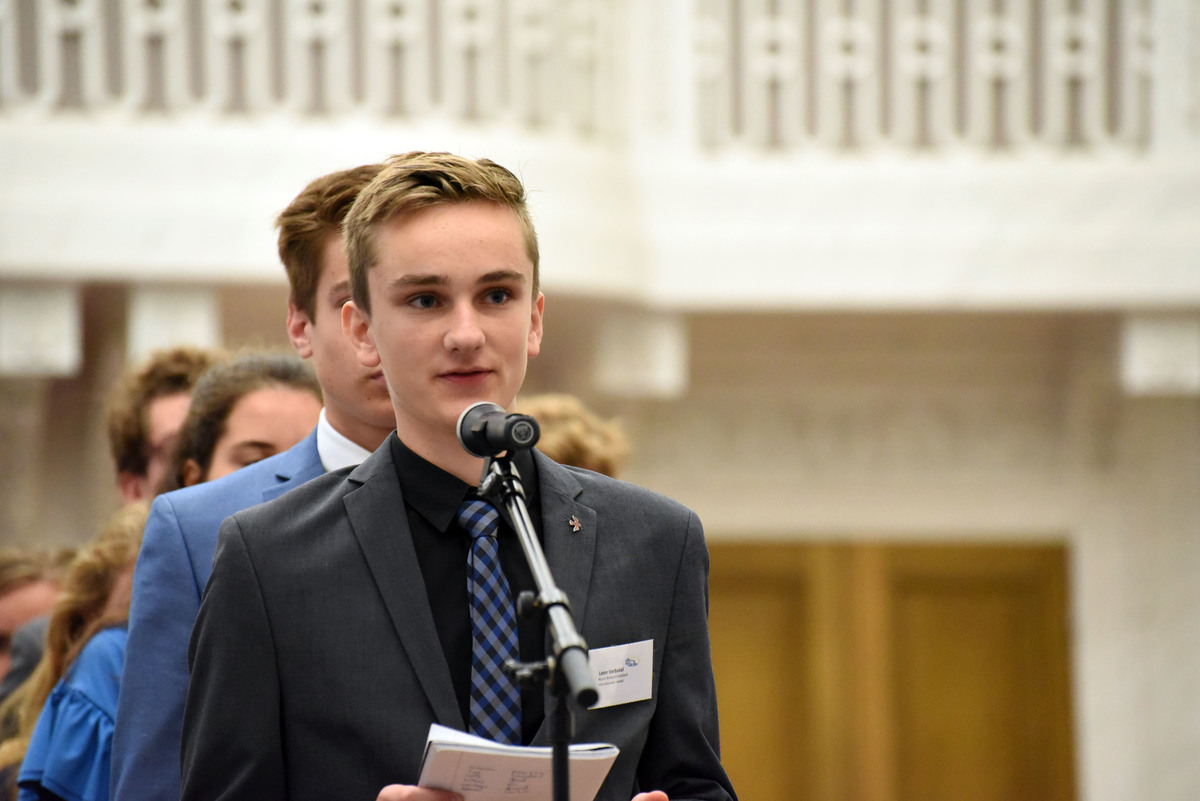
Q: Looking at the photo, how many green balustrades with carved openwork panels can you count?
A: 0